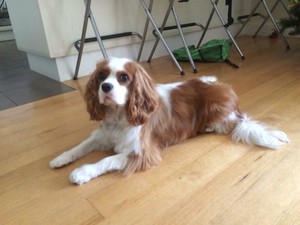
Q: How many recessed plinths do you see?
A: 1